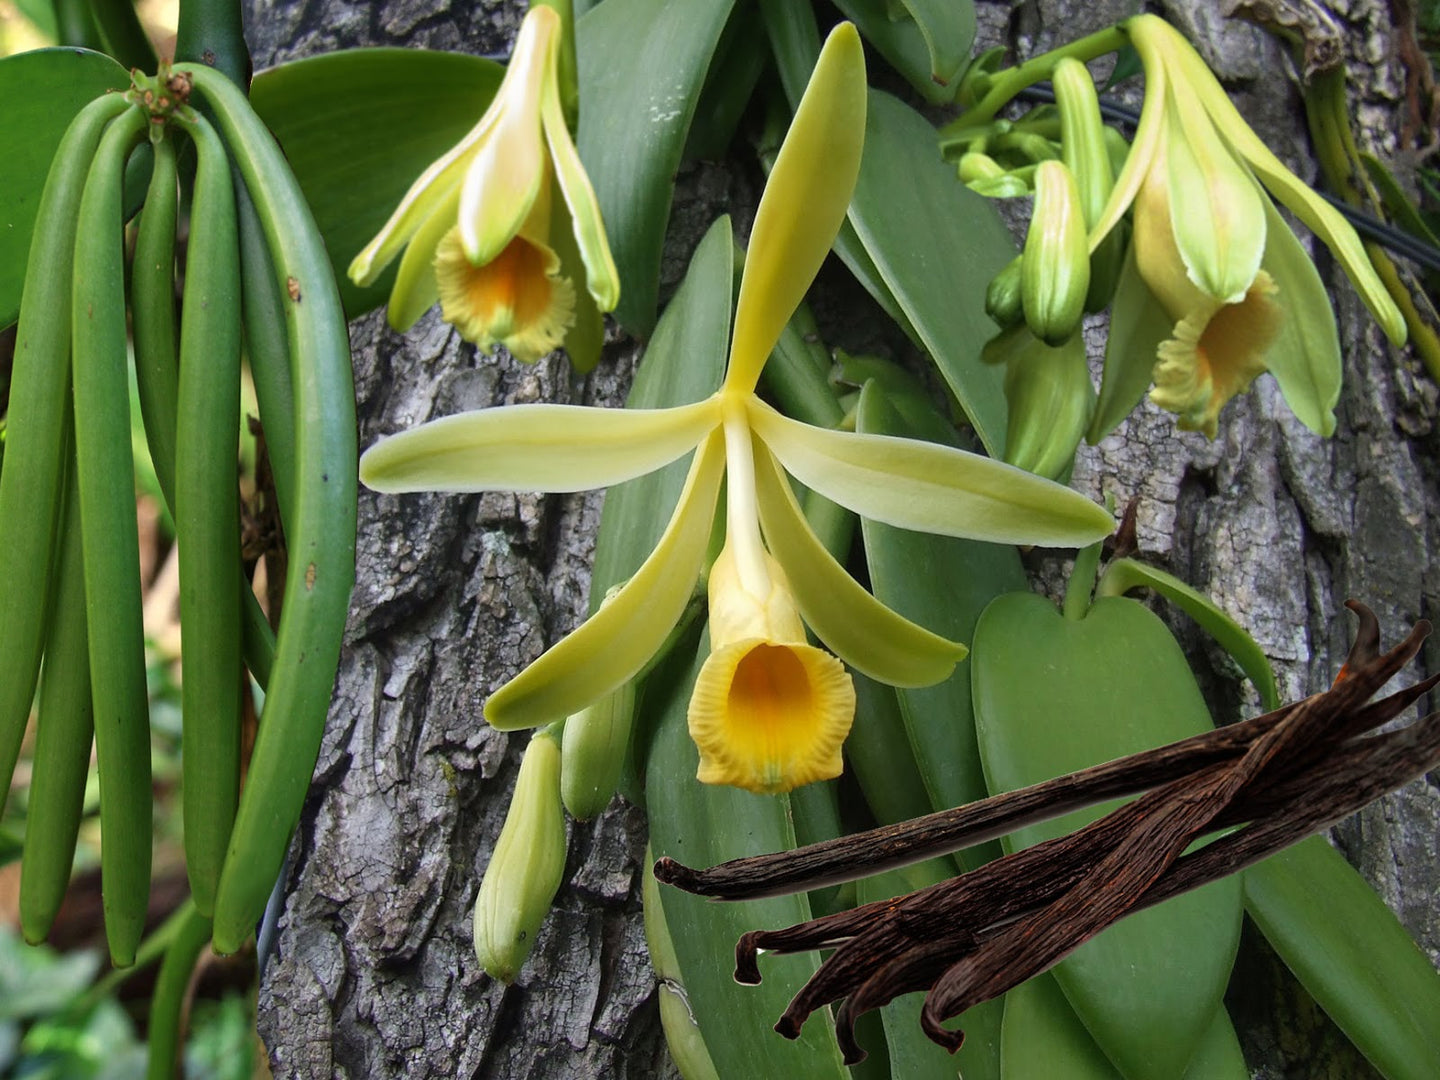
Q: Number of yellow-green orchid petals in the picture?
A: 15